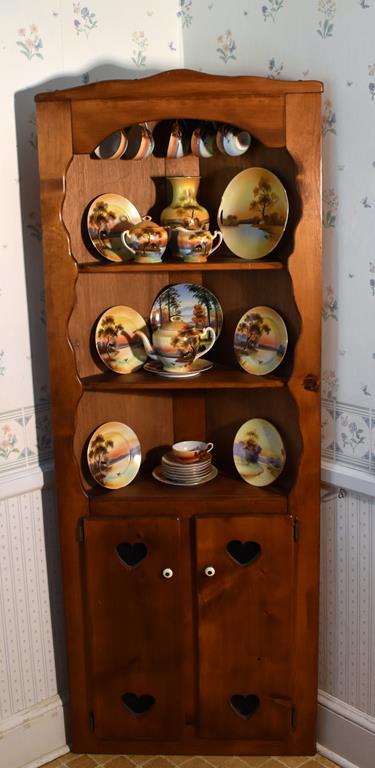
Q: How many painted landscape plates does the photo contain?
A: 7